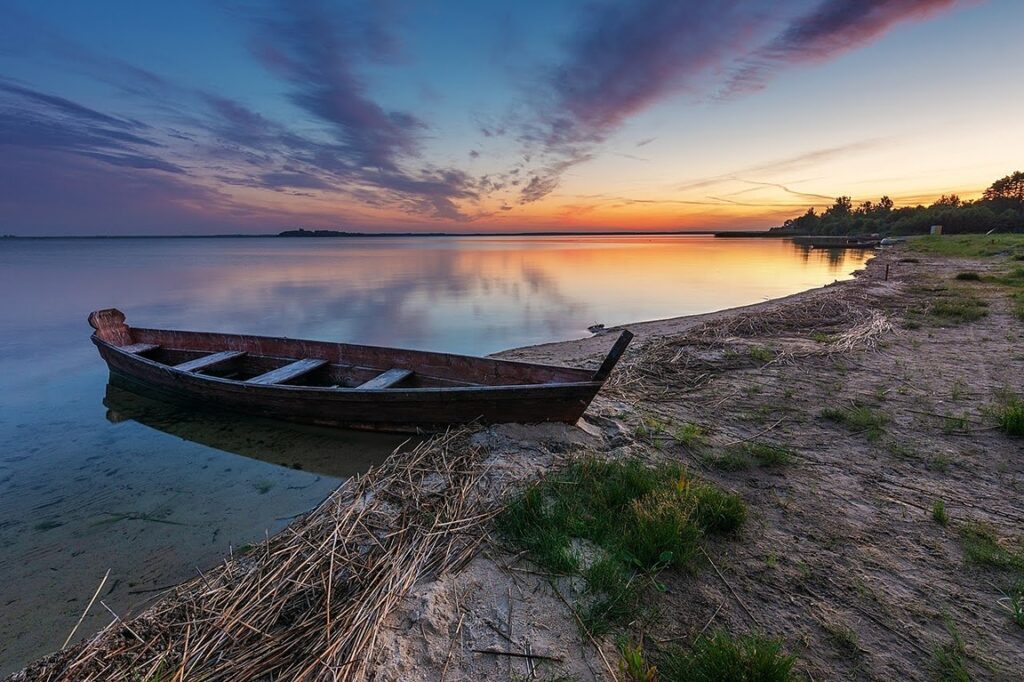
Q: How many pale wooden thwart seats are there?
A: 4